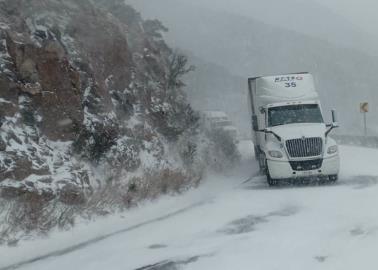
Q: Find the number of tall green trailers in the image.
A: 0